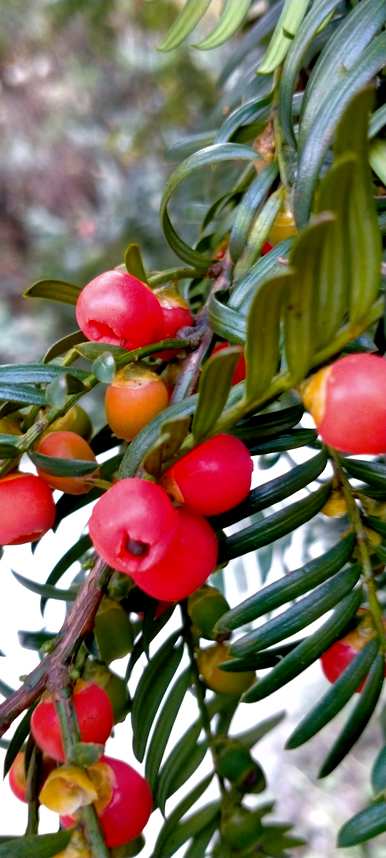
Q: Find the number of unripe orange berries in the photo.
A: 2